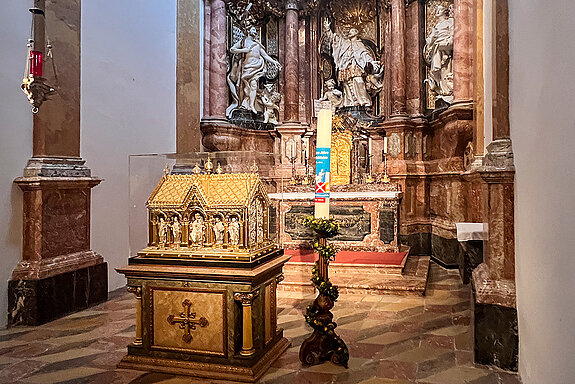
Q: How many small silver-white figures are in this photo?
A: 5